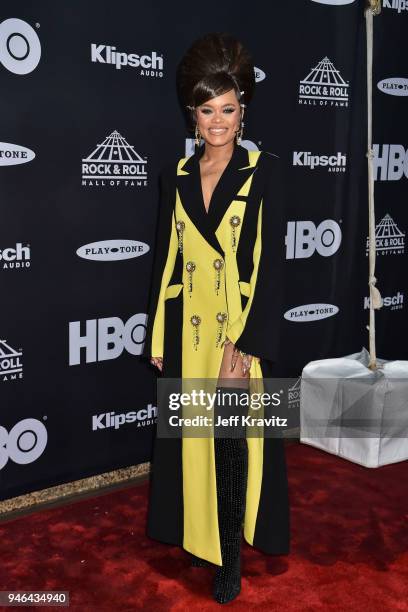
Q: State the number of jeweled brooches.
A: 6